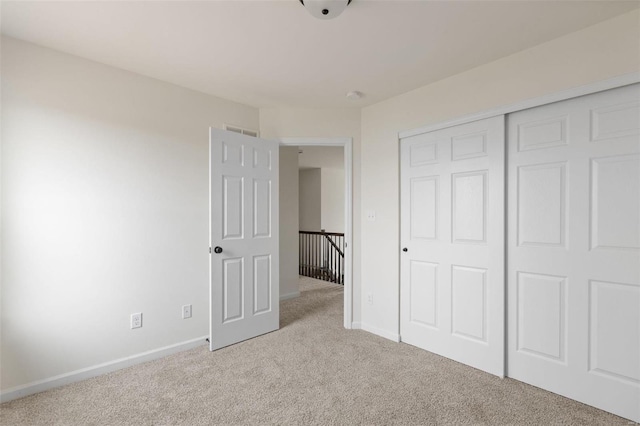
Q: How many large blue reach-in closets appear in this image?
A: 0